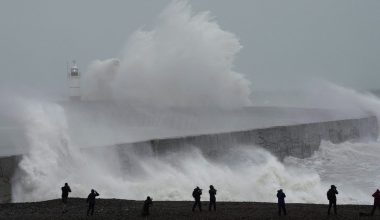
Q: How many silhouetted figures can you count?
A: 8